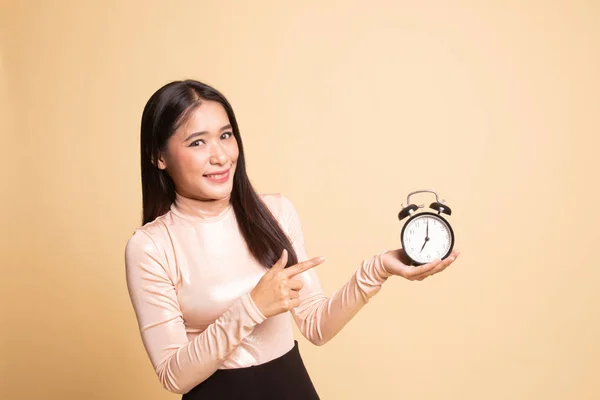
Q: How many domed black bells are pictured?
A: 2